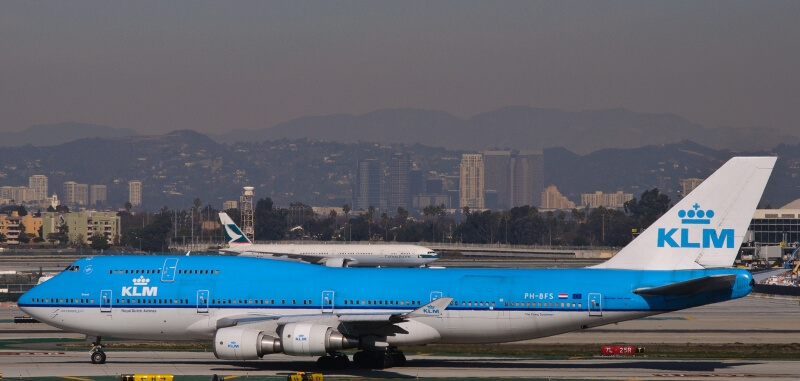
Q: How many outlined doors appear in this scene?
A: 6